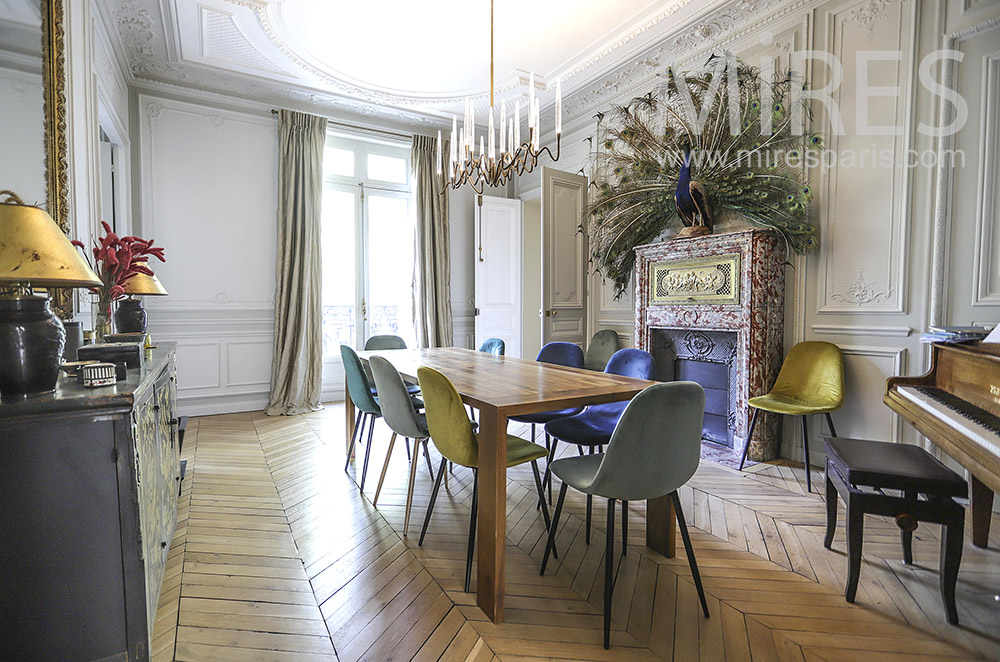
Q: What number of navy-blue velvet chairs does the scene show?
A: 2